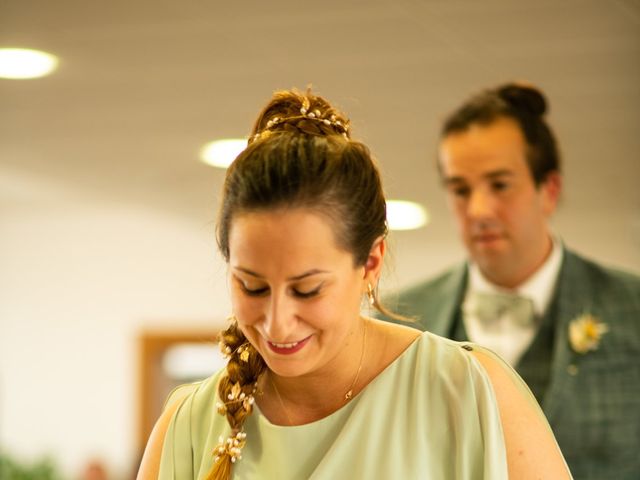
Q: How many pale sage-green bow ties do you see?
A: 1